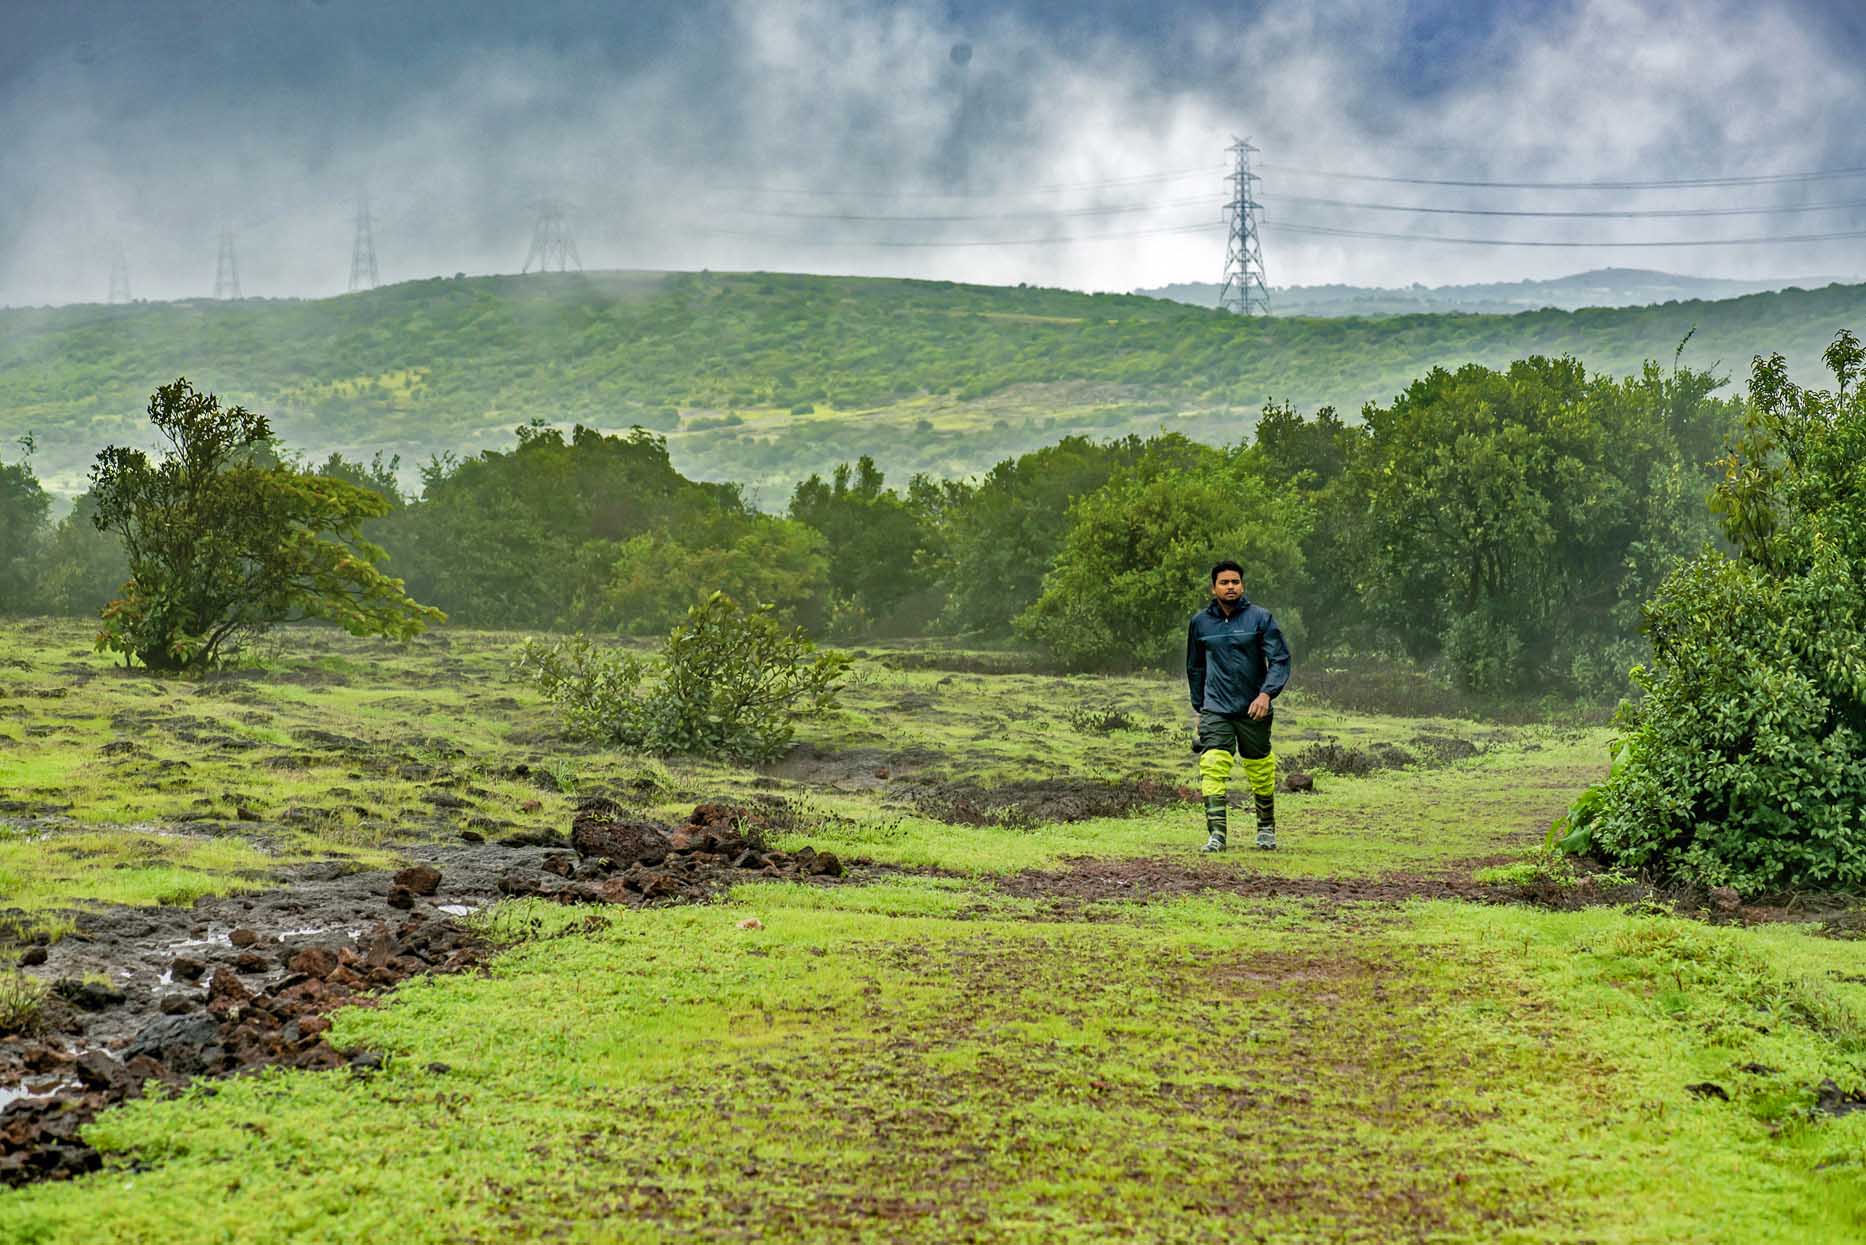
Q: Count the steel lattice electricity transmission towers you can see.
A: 5